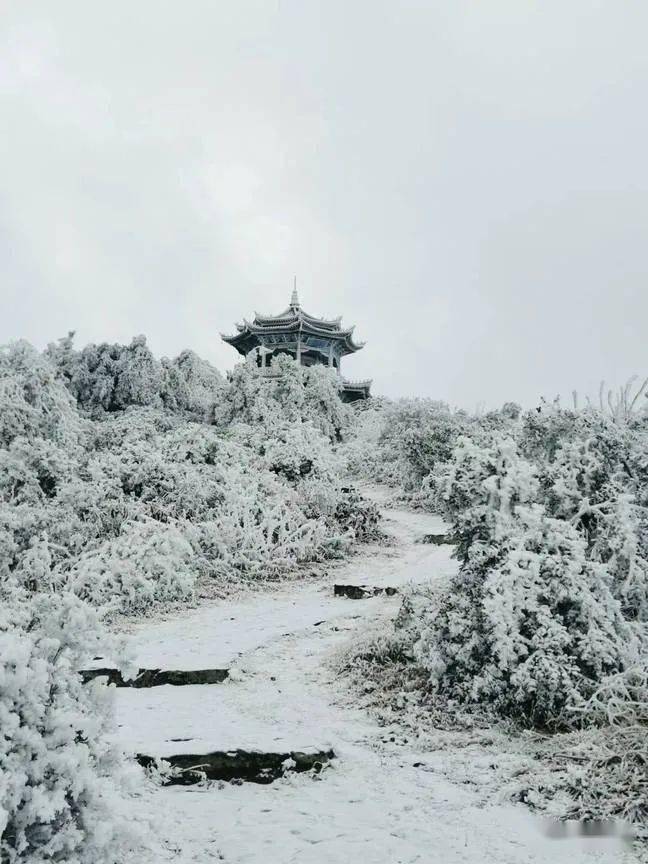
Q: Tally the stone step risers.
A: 4